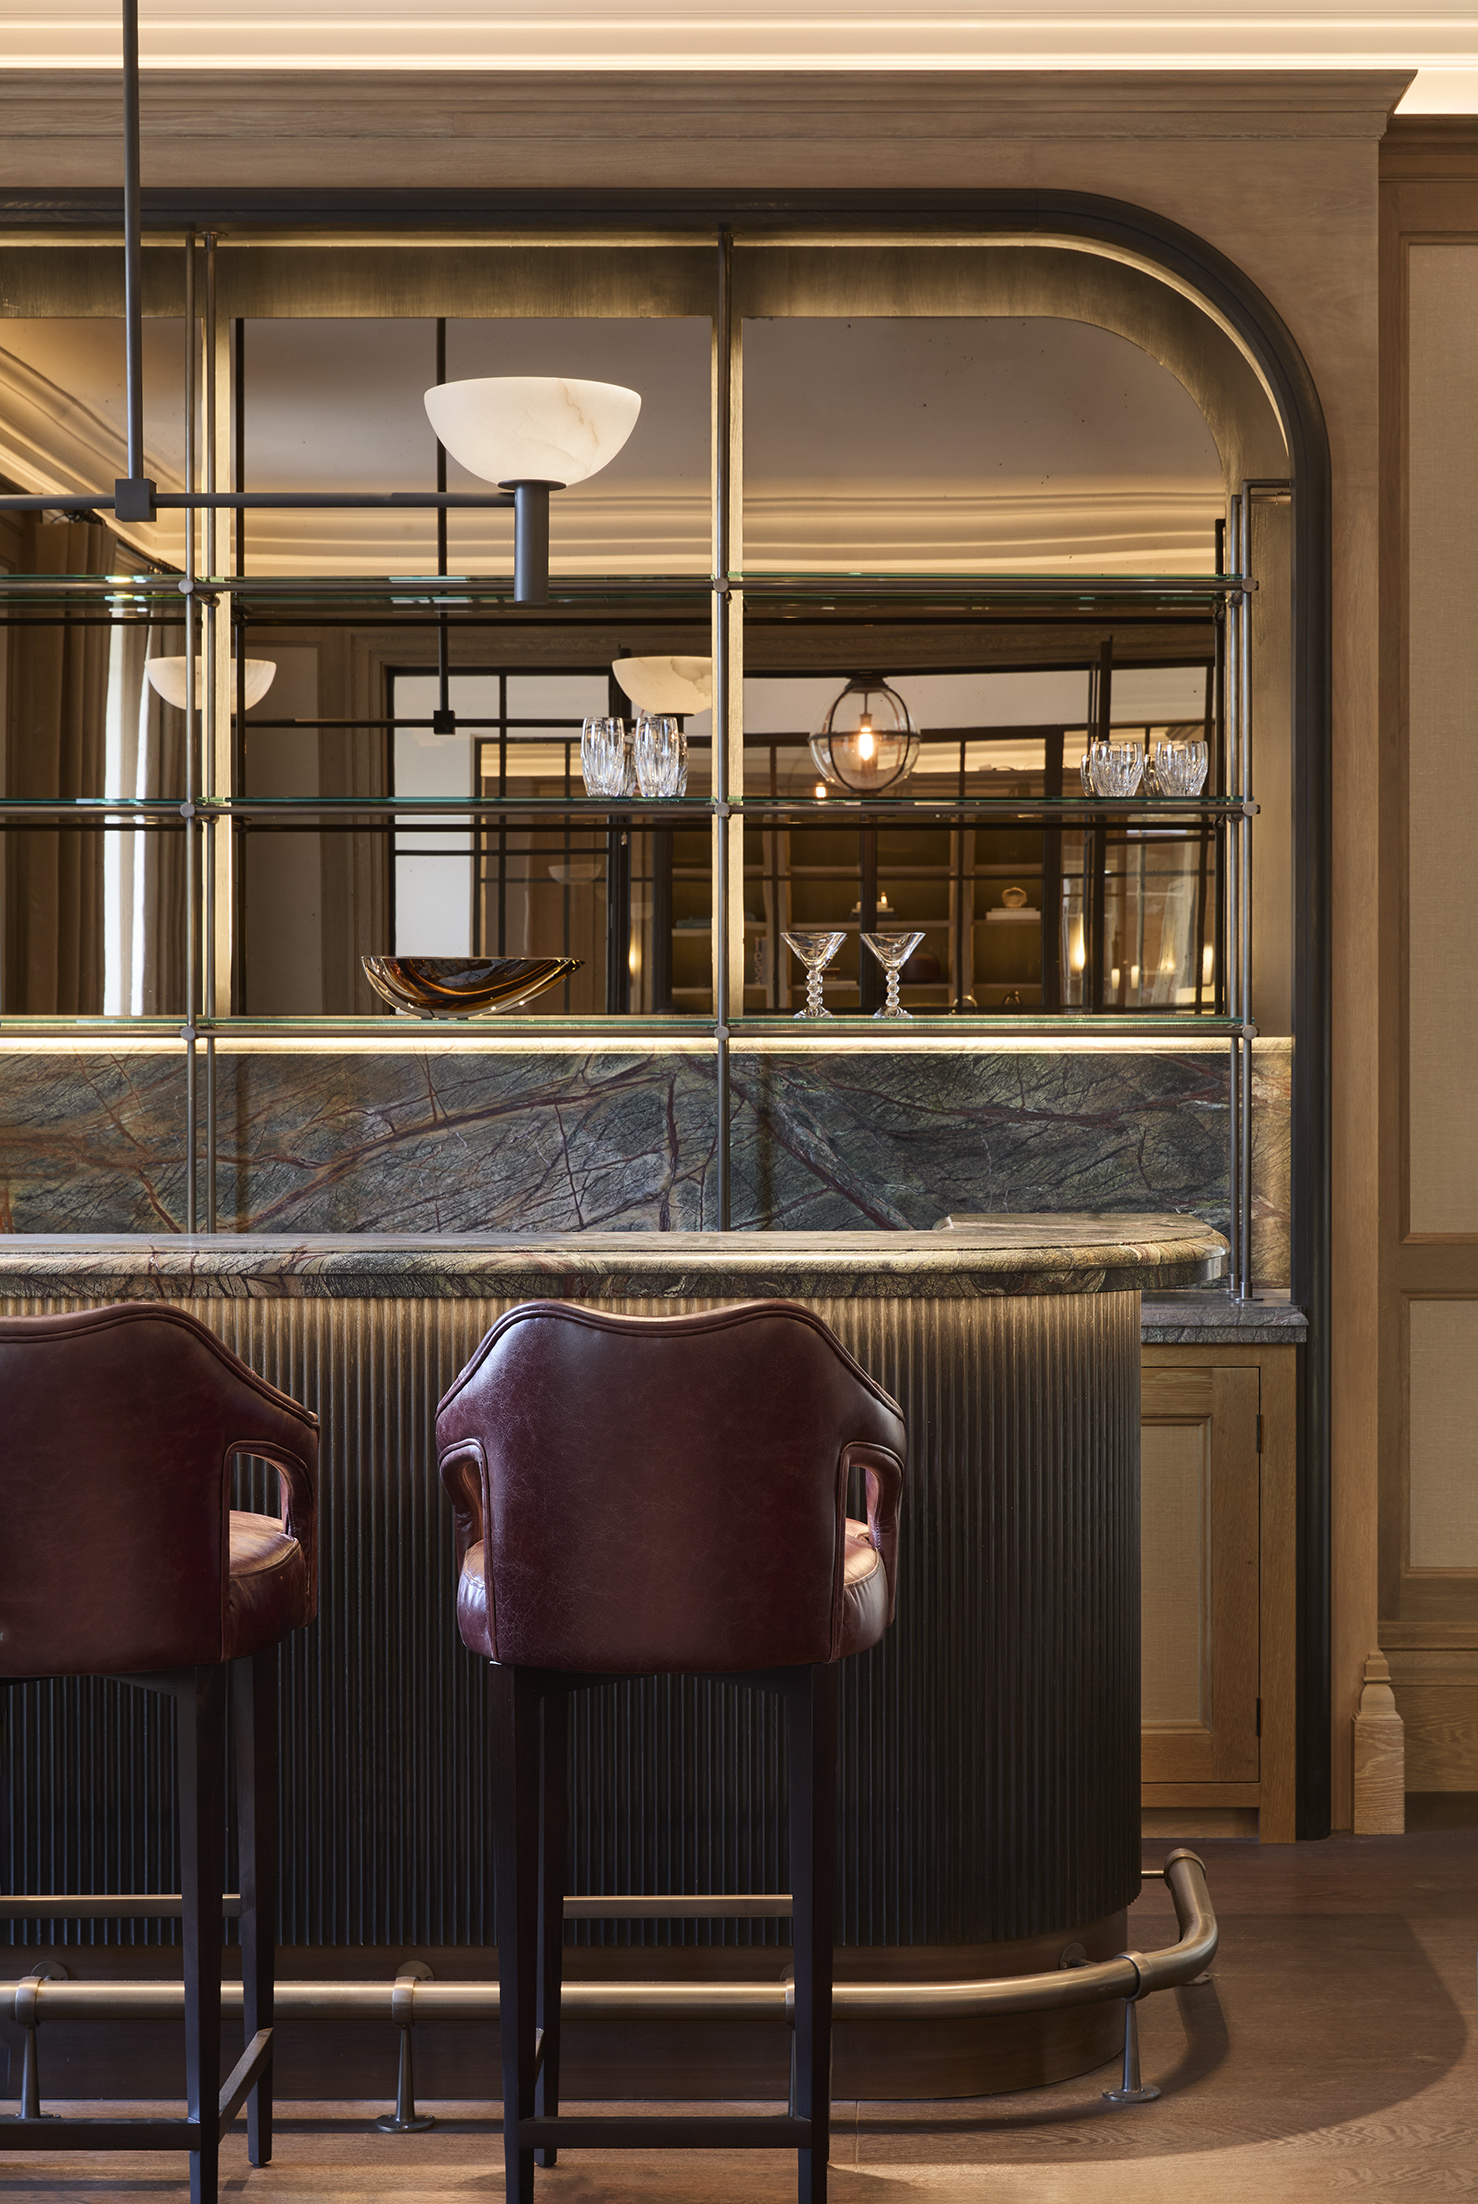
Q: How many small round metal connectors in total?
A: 9